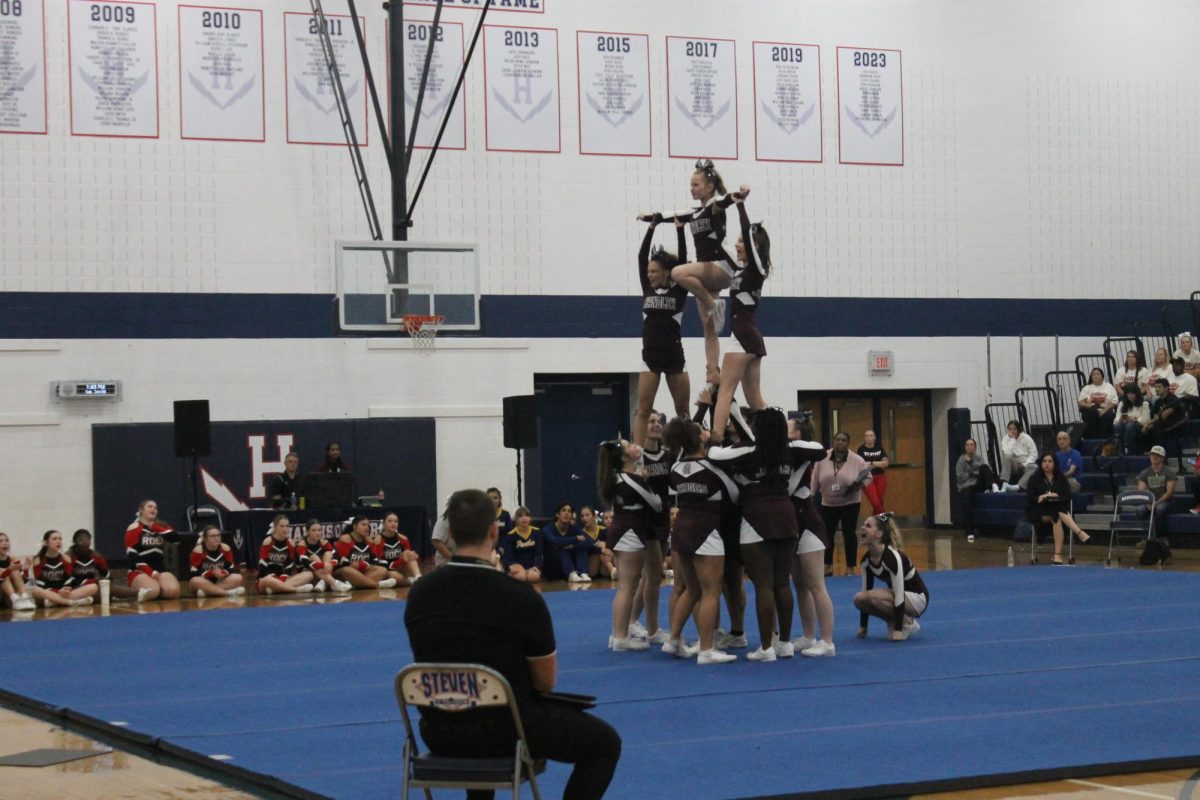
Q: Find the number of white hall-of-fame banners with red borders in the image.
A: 10